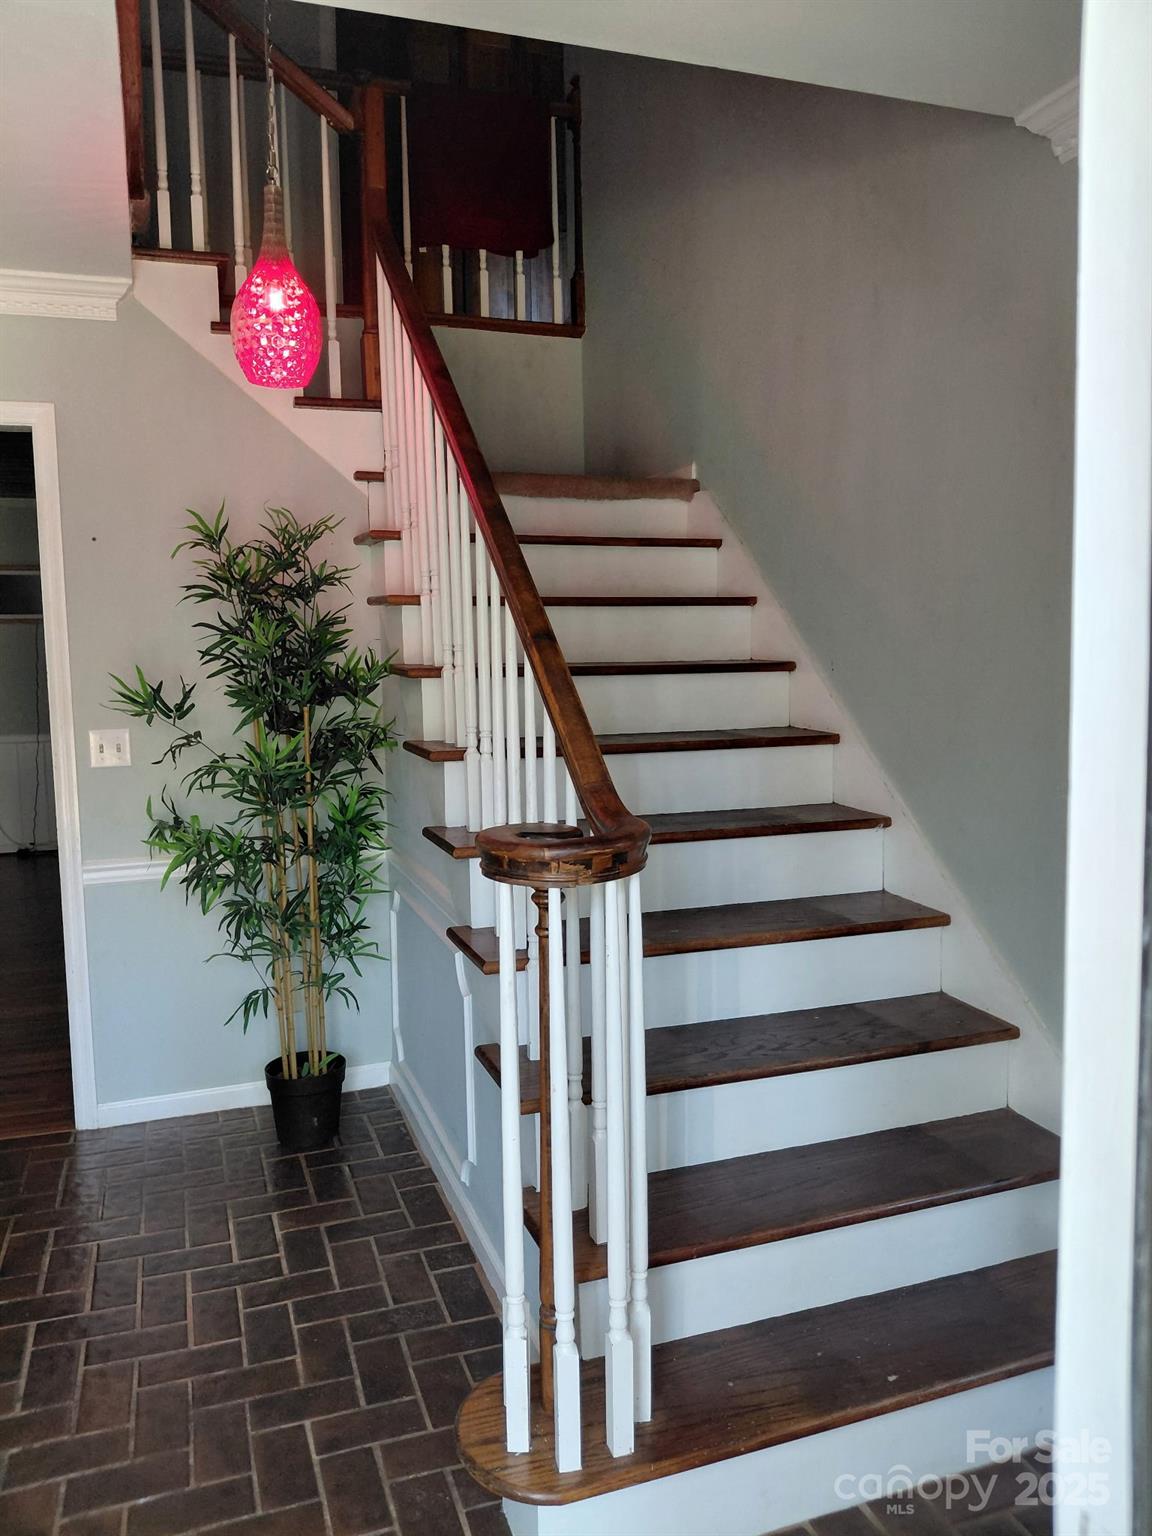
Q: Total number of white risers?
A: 10